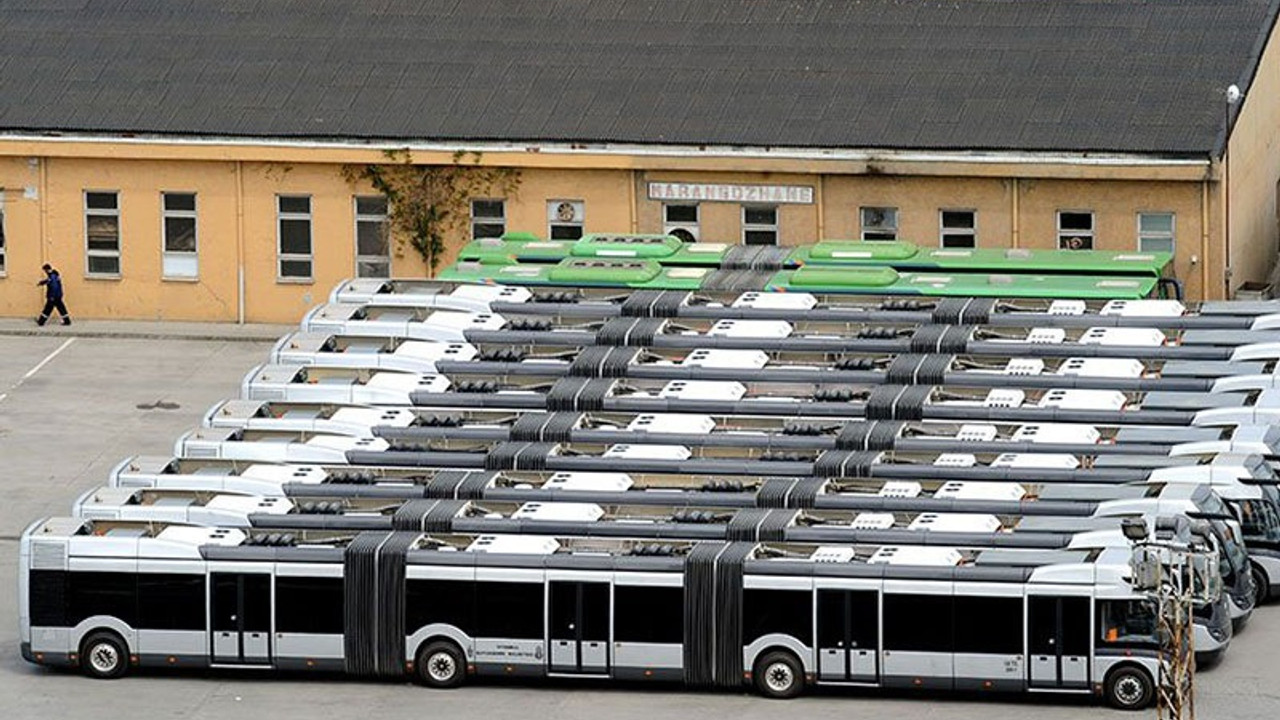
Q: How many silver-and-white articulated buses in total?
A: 9